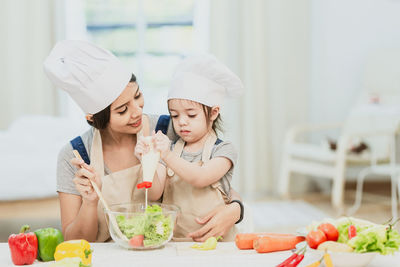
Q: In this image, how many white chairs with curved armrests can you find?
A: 1